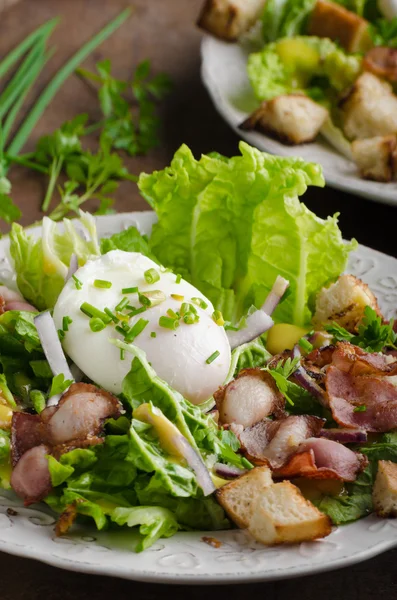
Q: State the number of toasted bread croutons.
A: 9